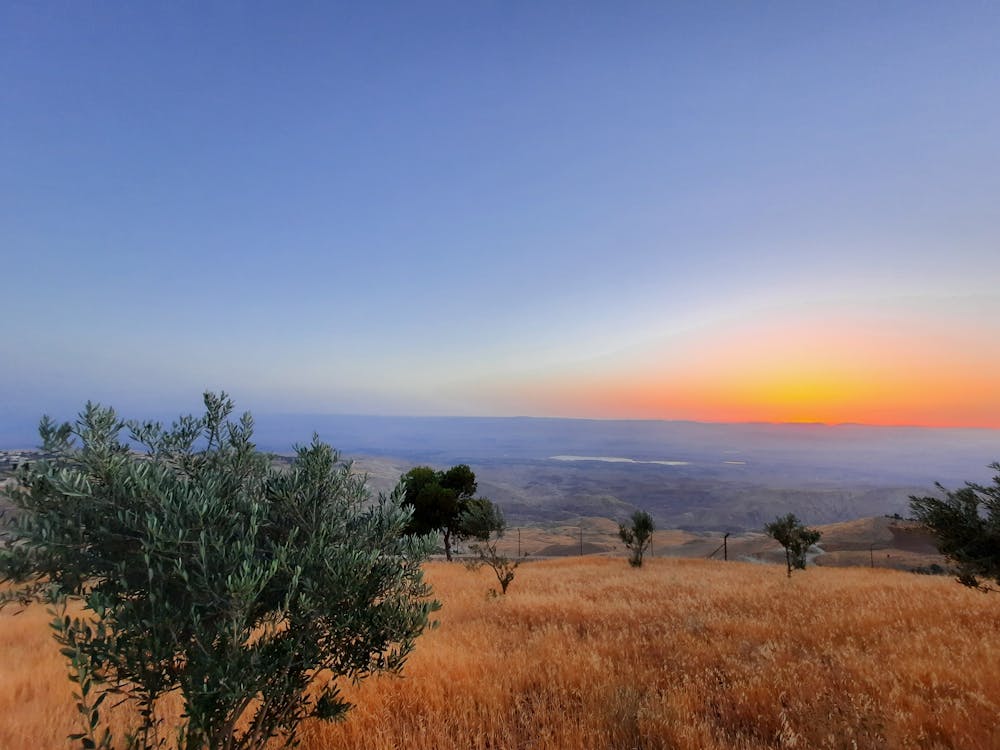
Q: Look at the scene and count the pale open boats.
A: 0